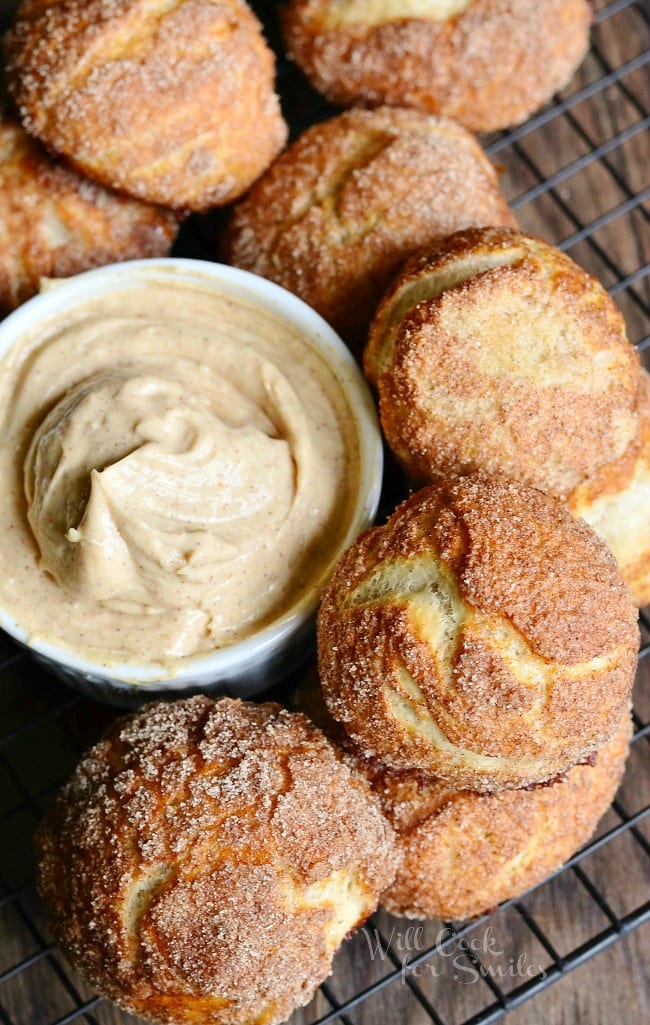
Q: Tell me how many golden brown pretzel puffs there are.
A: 9